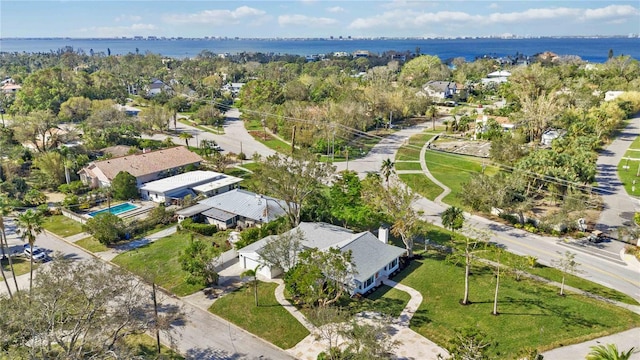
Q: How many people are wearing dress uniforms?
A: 0